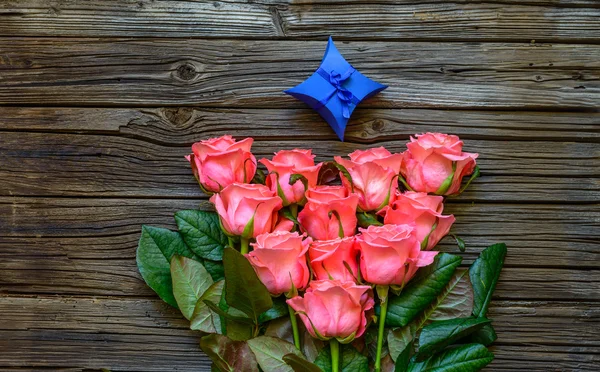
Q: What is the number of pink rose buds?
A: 11